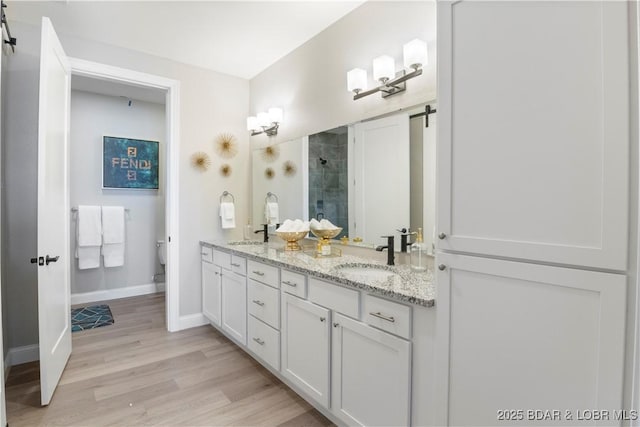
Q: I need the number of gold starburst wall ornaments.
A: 3